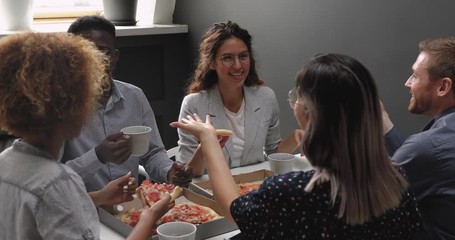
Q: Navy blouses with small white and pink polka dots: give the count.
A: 1